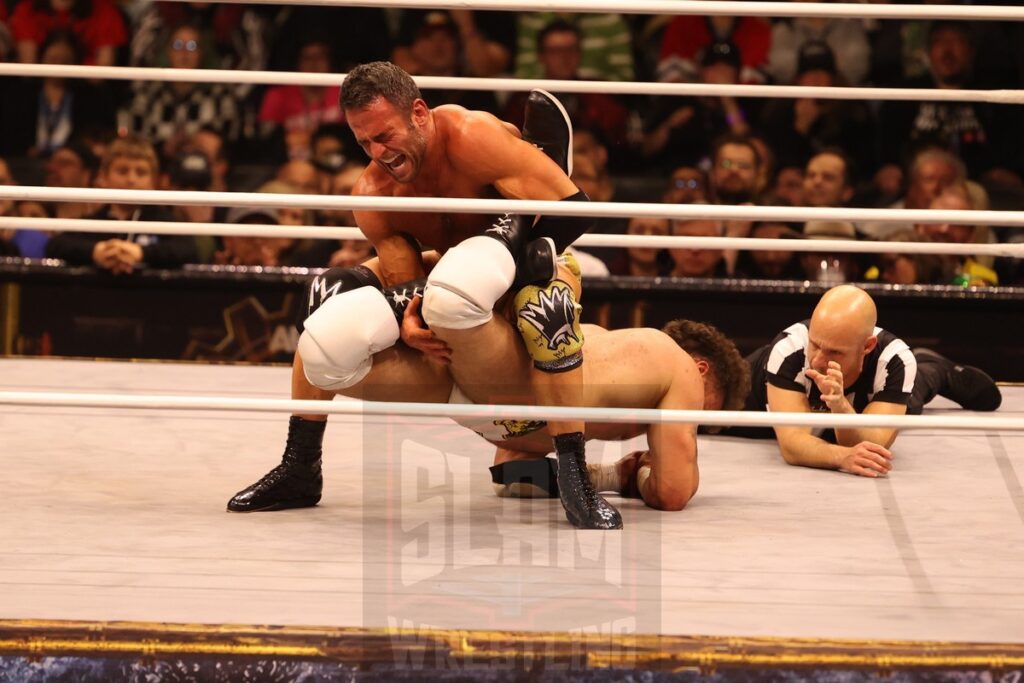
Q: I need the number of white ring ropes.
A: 5